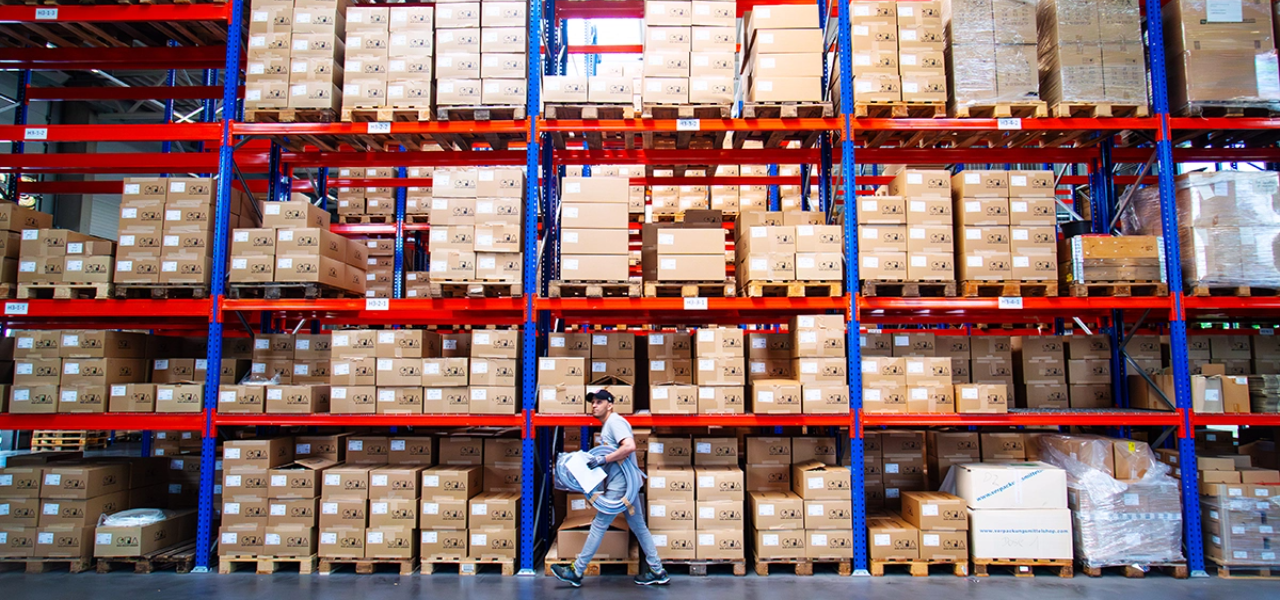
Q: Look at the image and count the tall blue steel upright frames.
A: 4